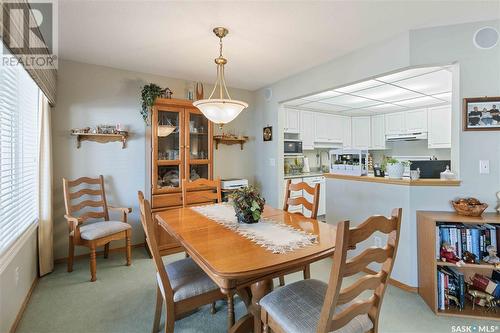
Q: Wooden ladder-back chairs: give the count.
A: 5